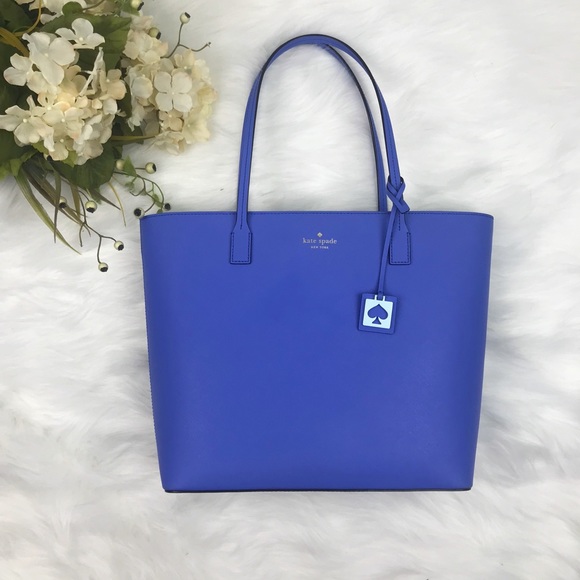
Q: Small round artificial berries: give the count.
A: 11